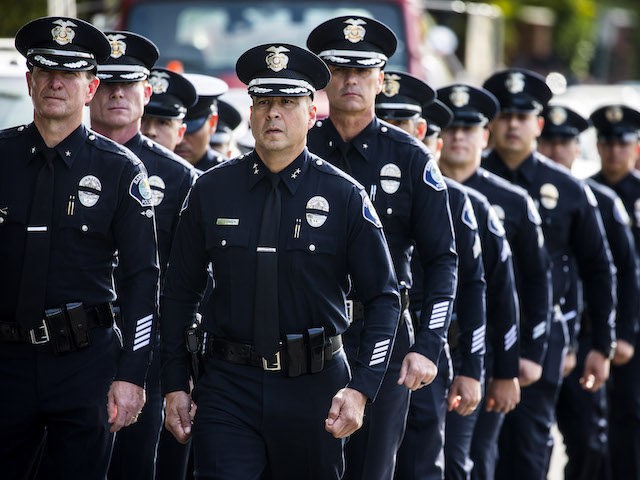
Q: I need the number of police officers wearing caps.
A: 13